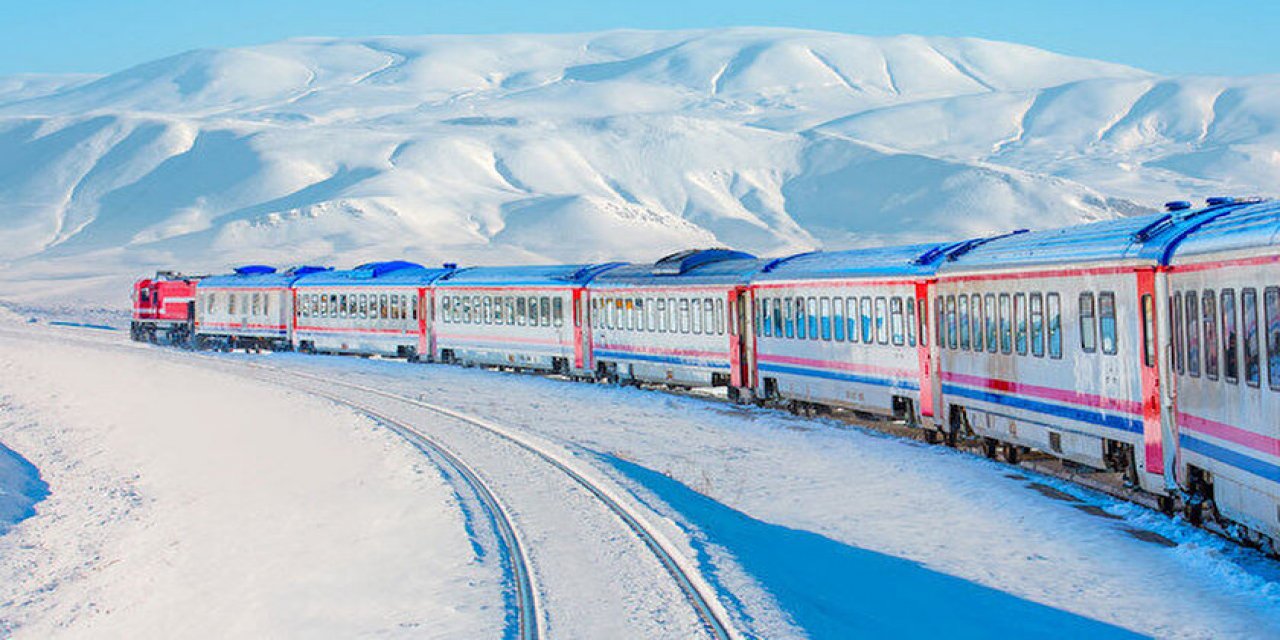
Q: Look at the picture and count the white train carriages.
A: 7